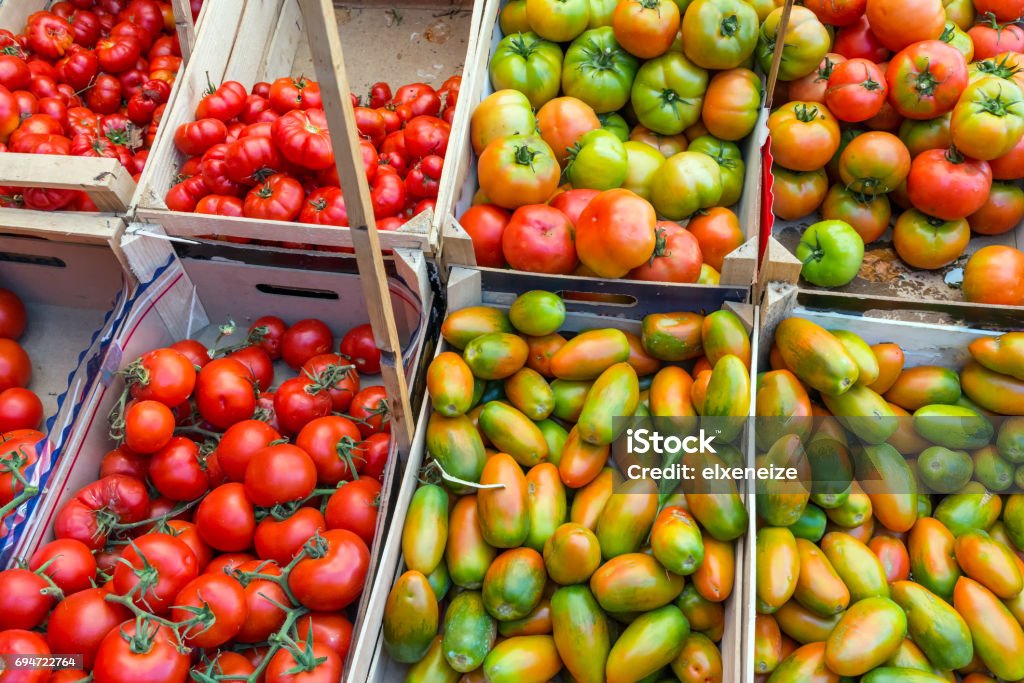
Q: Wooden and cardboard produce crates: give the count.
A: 8